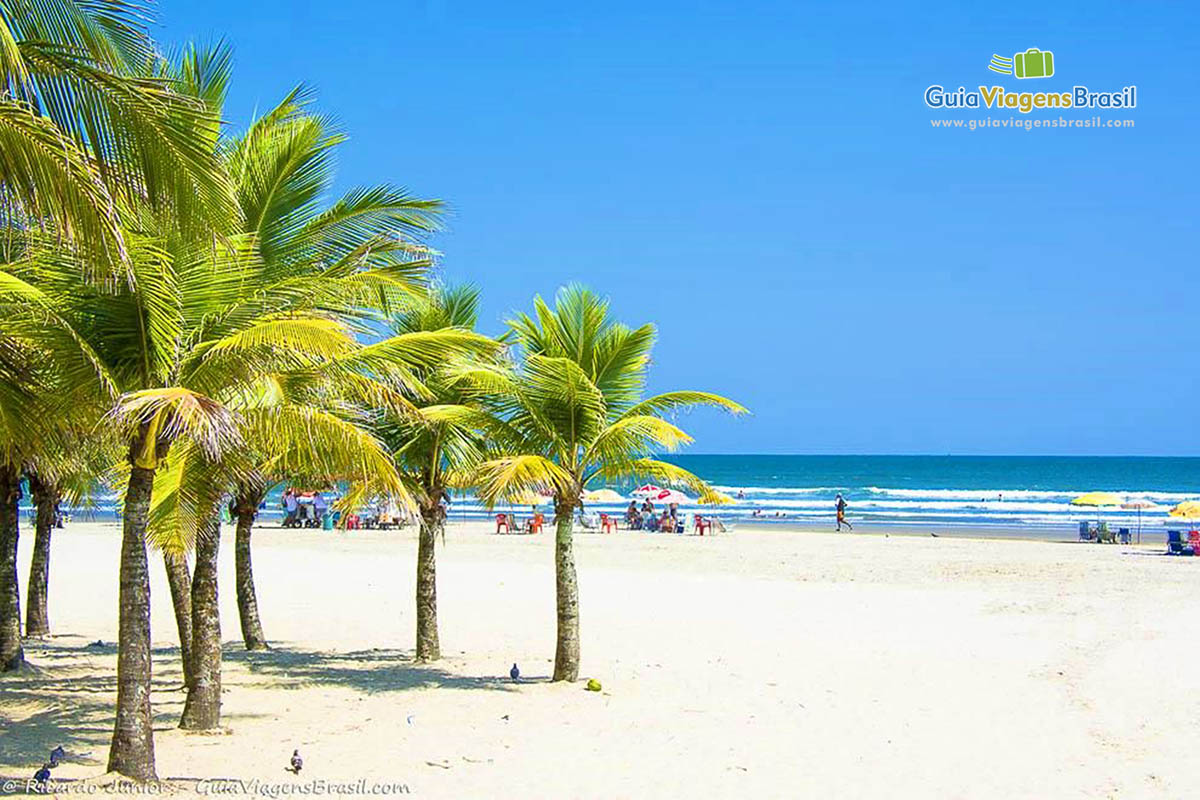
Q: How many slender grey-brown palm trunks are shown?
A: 8